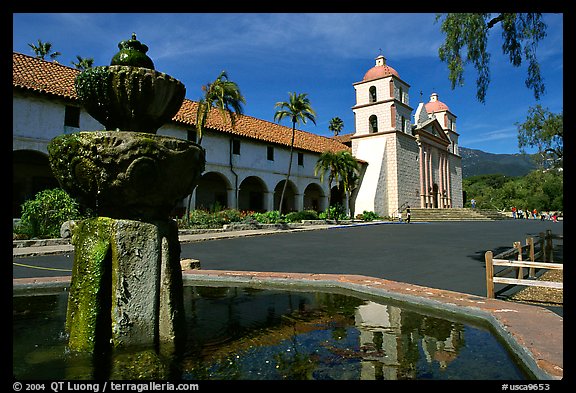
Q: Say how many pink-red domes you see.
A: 2